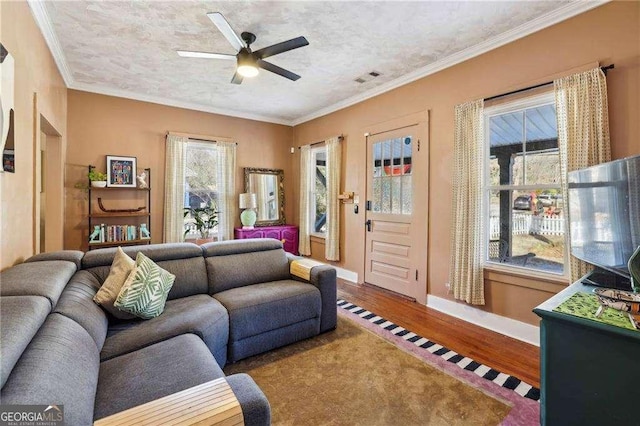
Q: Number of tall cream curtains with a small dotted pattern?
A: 6